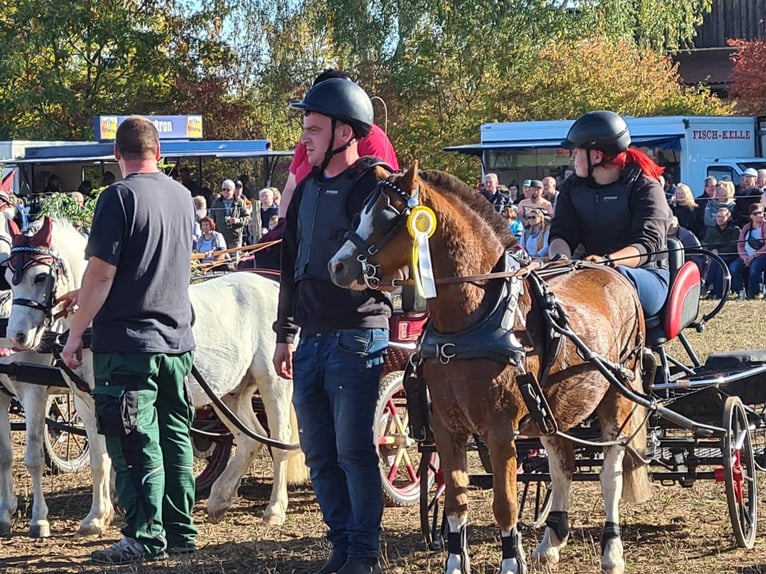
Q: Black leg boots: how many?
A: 4